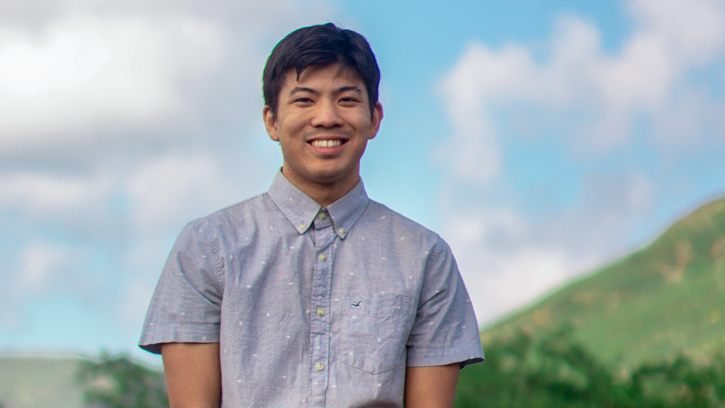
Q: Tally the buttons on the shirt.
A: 6